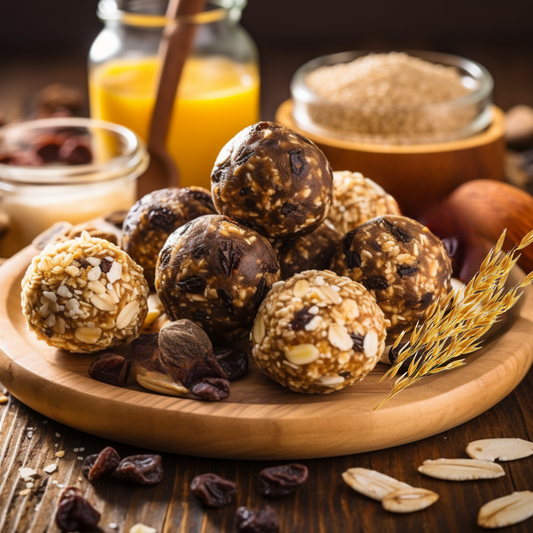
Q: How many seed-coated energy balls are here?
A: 3